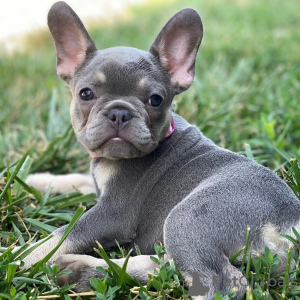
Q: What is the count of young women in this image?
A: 0